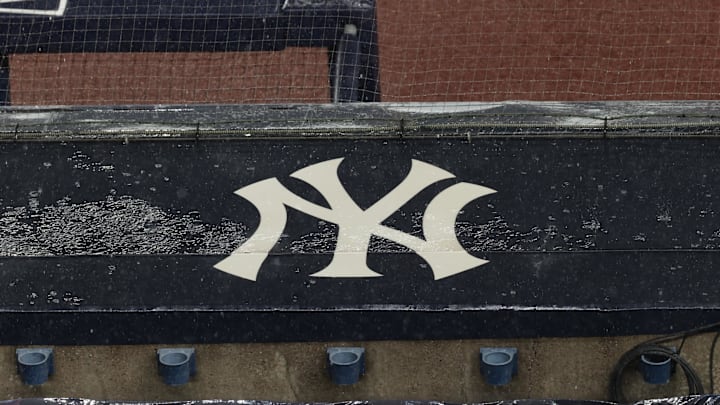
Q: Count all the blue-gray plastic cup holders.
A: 5